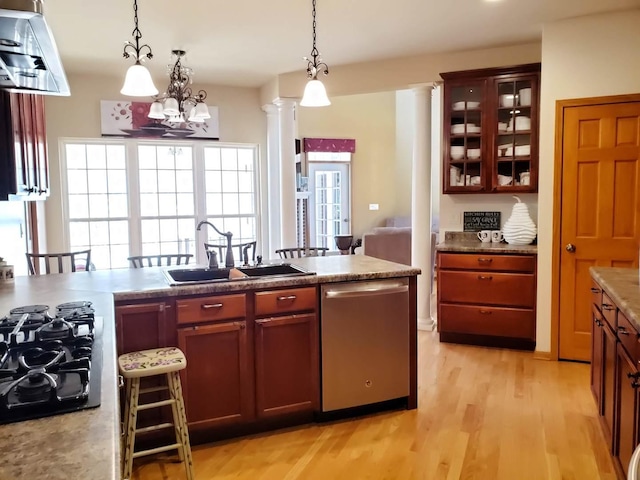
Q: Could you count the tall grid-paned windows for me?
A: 3